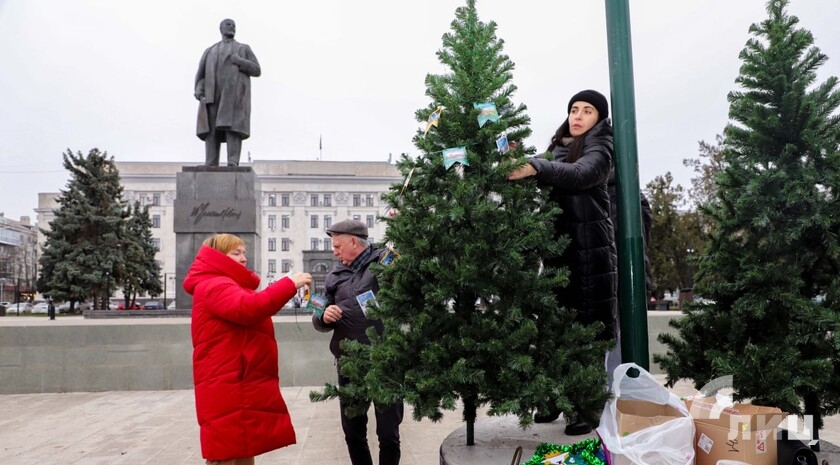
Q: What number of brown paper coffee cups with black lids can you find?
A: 0